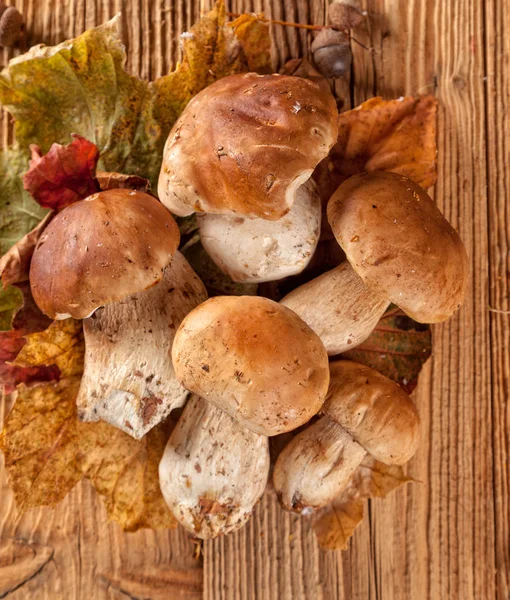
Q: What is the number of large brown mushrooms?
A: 5